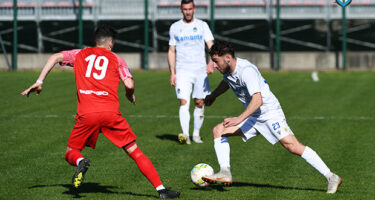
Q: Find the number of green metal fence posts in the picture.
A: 6